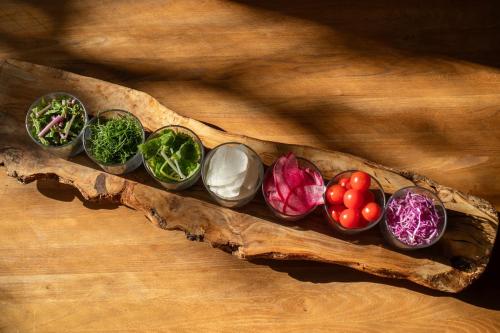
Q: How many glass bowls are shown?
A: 7